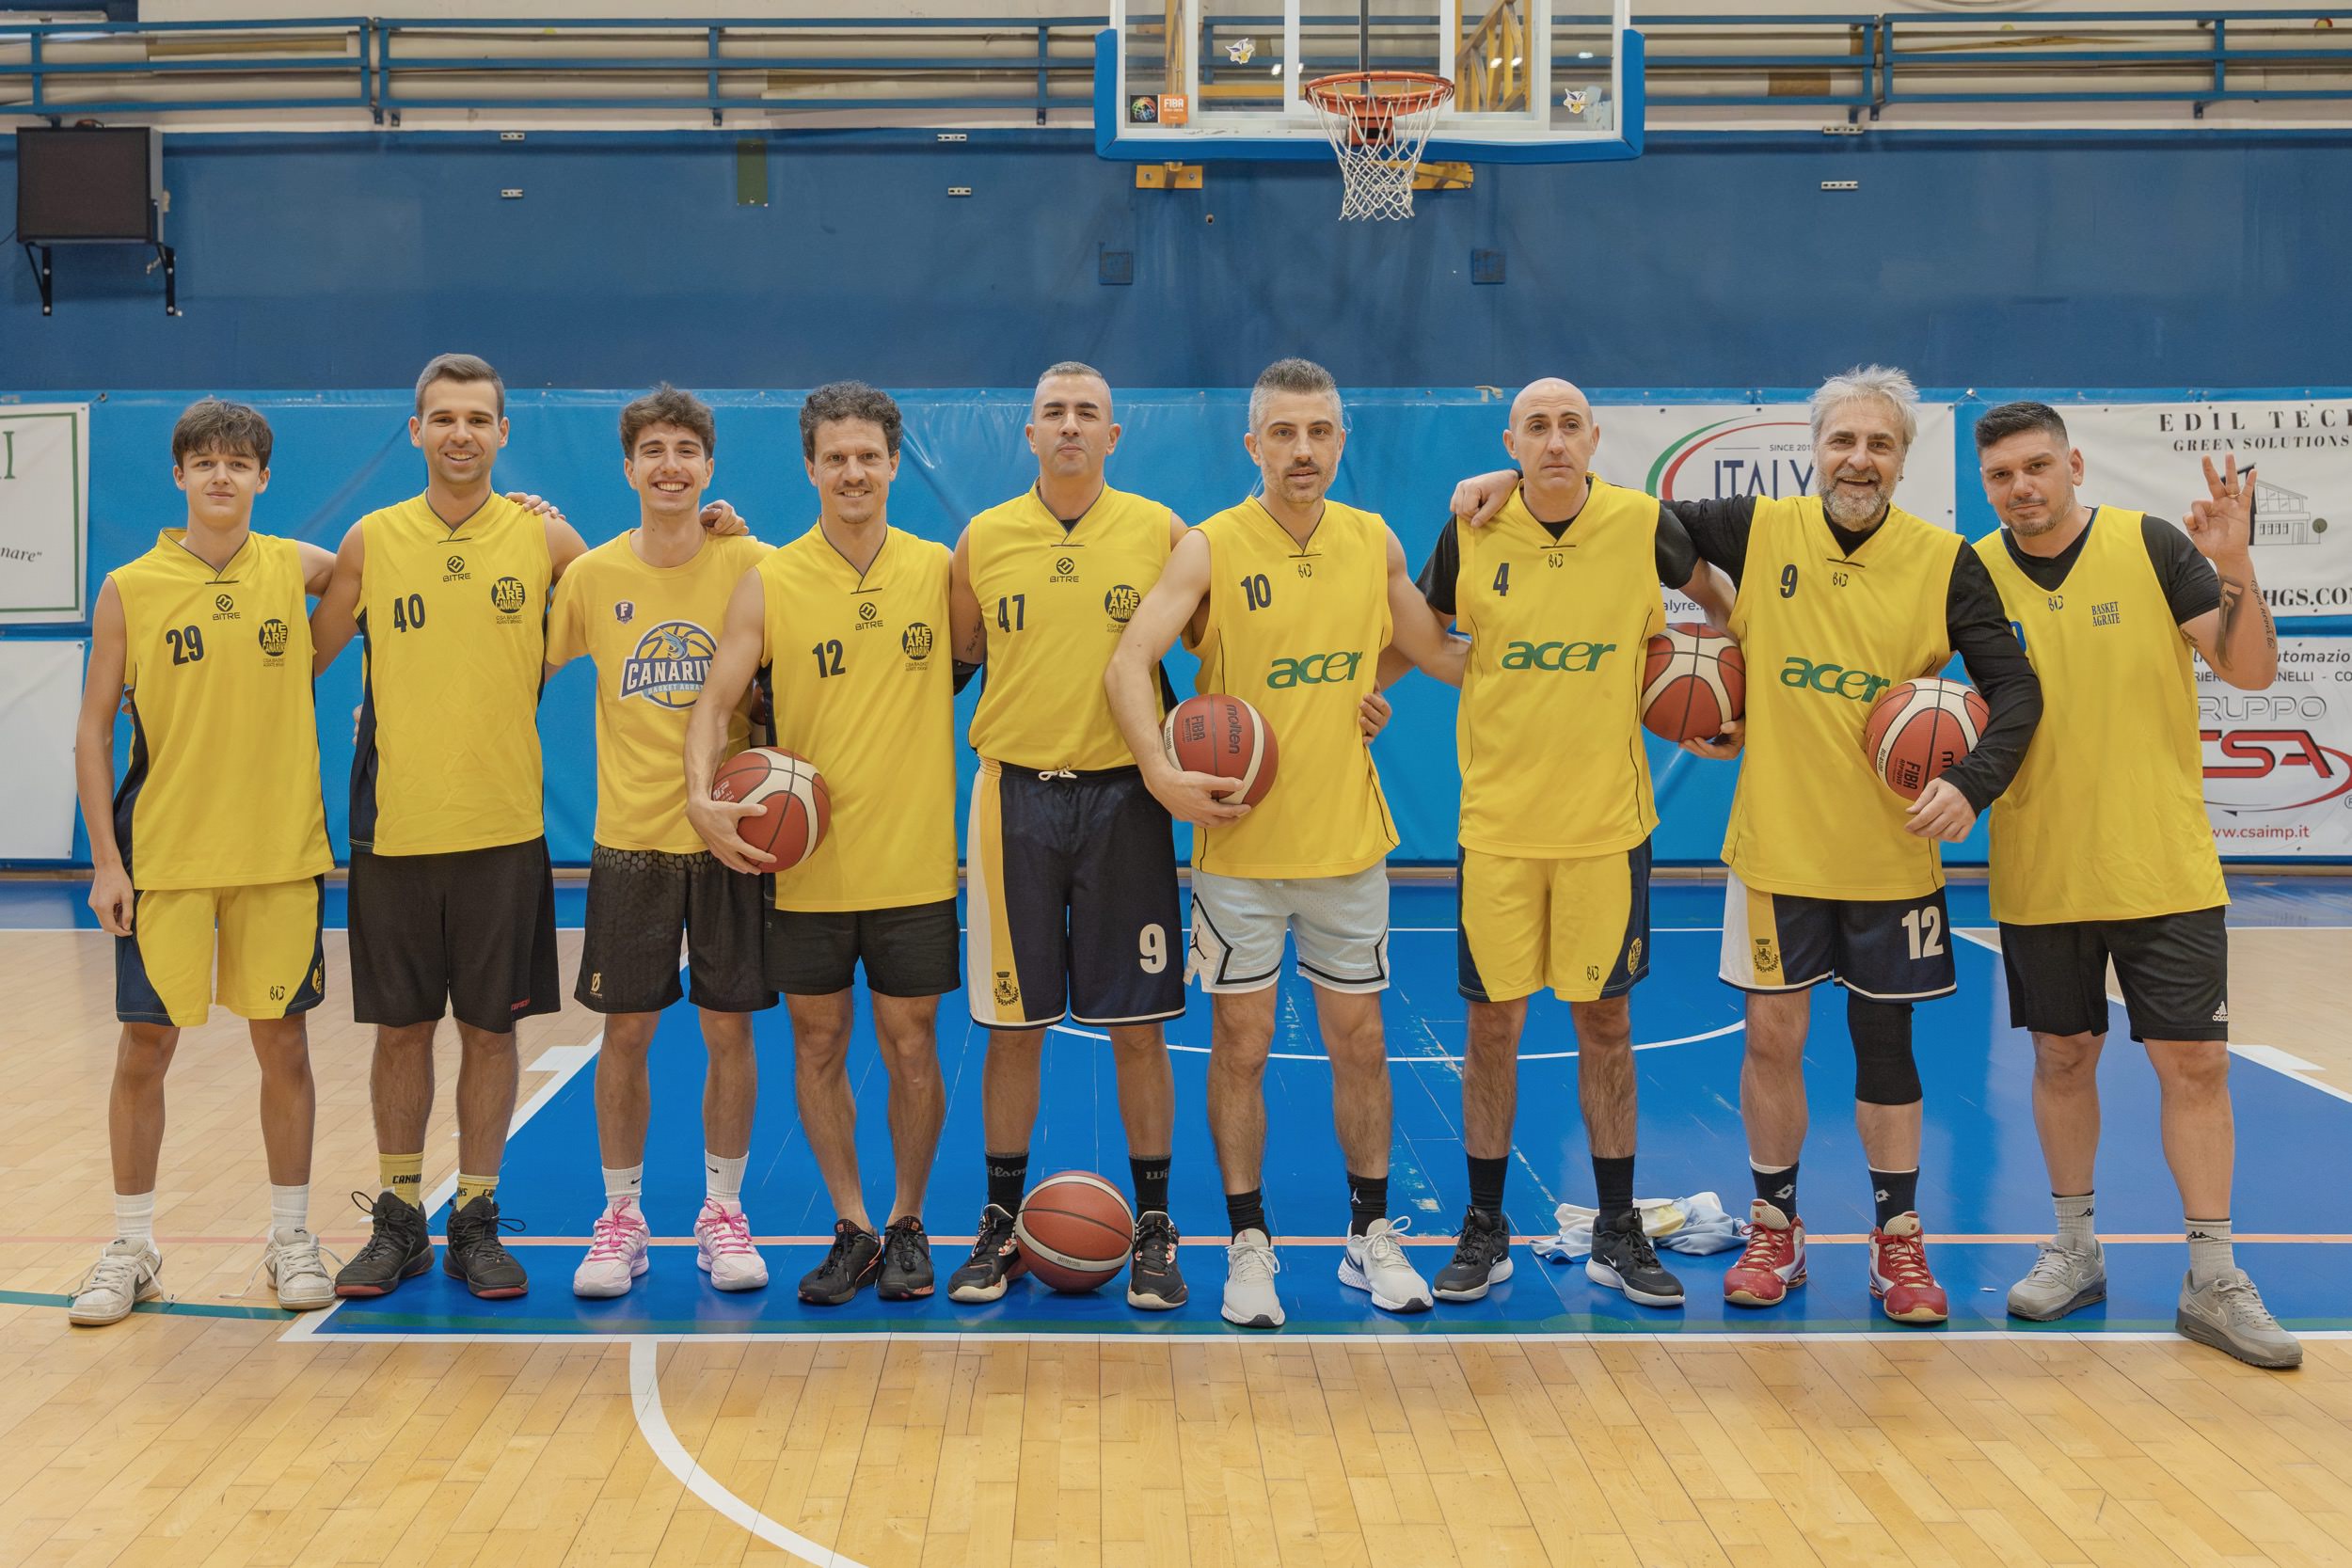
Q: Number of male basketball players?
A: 9